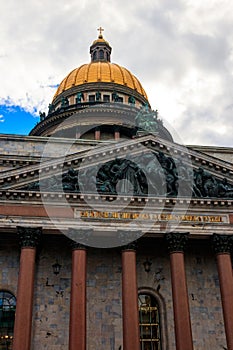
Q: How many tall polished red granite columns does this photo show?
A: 5